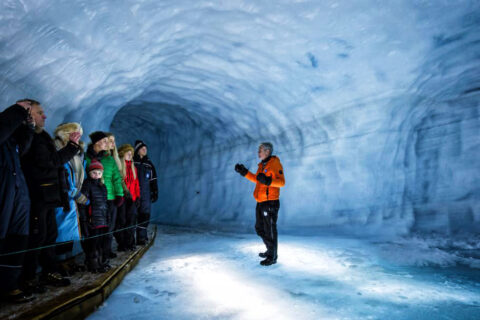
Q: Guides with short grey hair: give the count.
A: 1